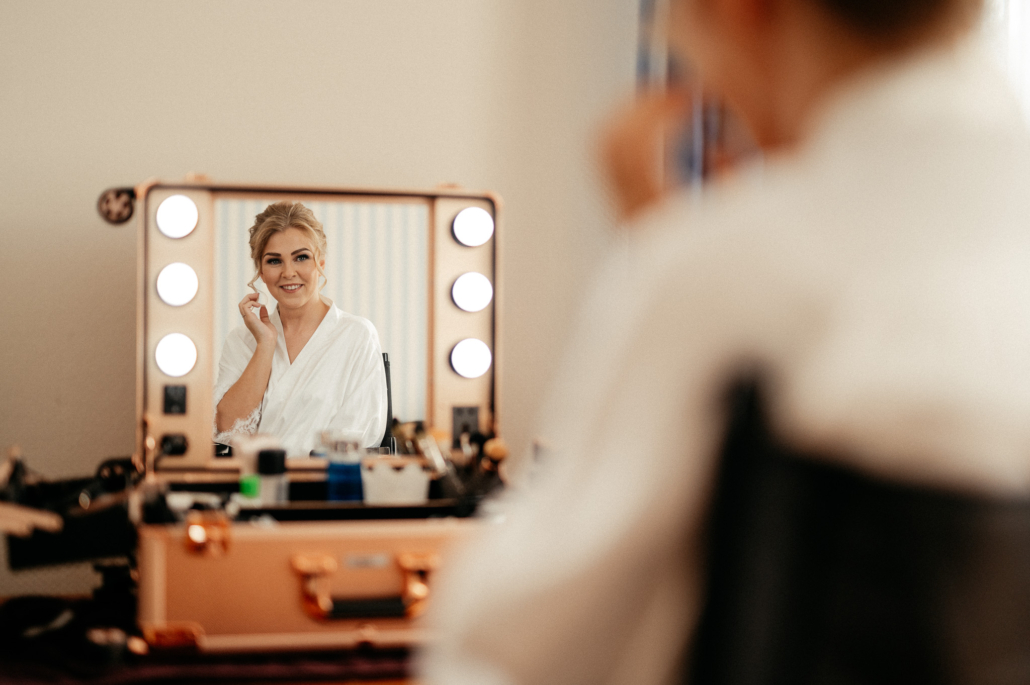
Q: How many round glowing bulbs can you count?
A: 6